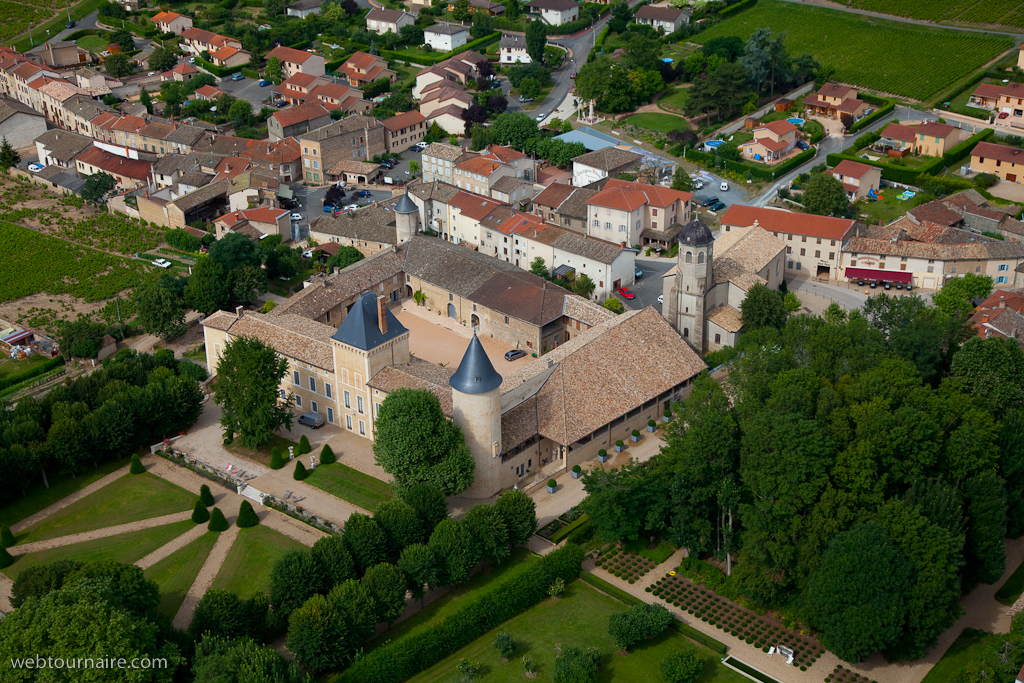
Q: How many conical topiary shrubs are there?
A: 11